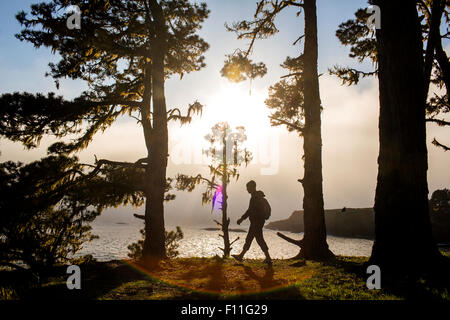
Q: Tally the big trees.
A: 3